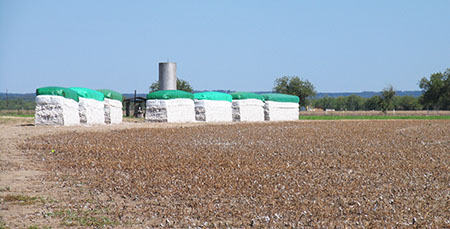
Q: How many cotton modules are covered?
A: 7